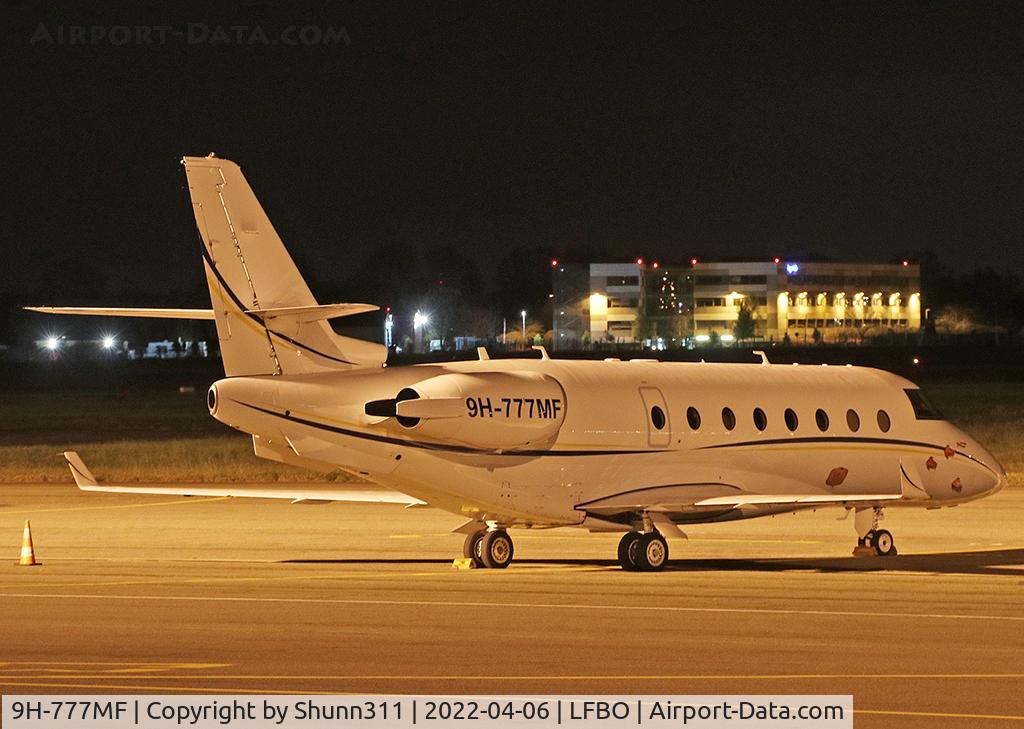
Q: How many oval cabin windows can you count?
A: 8